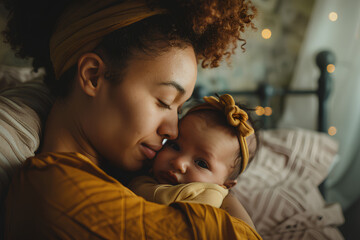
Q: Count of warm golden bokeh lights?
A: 6